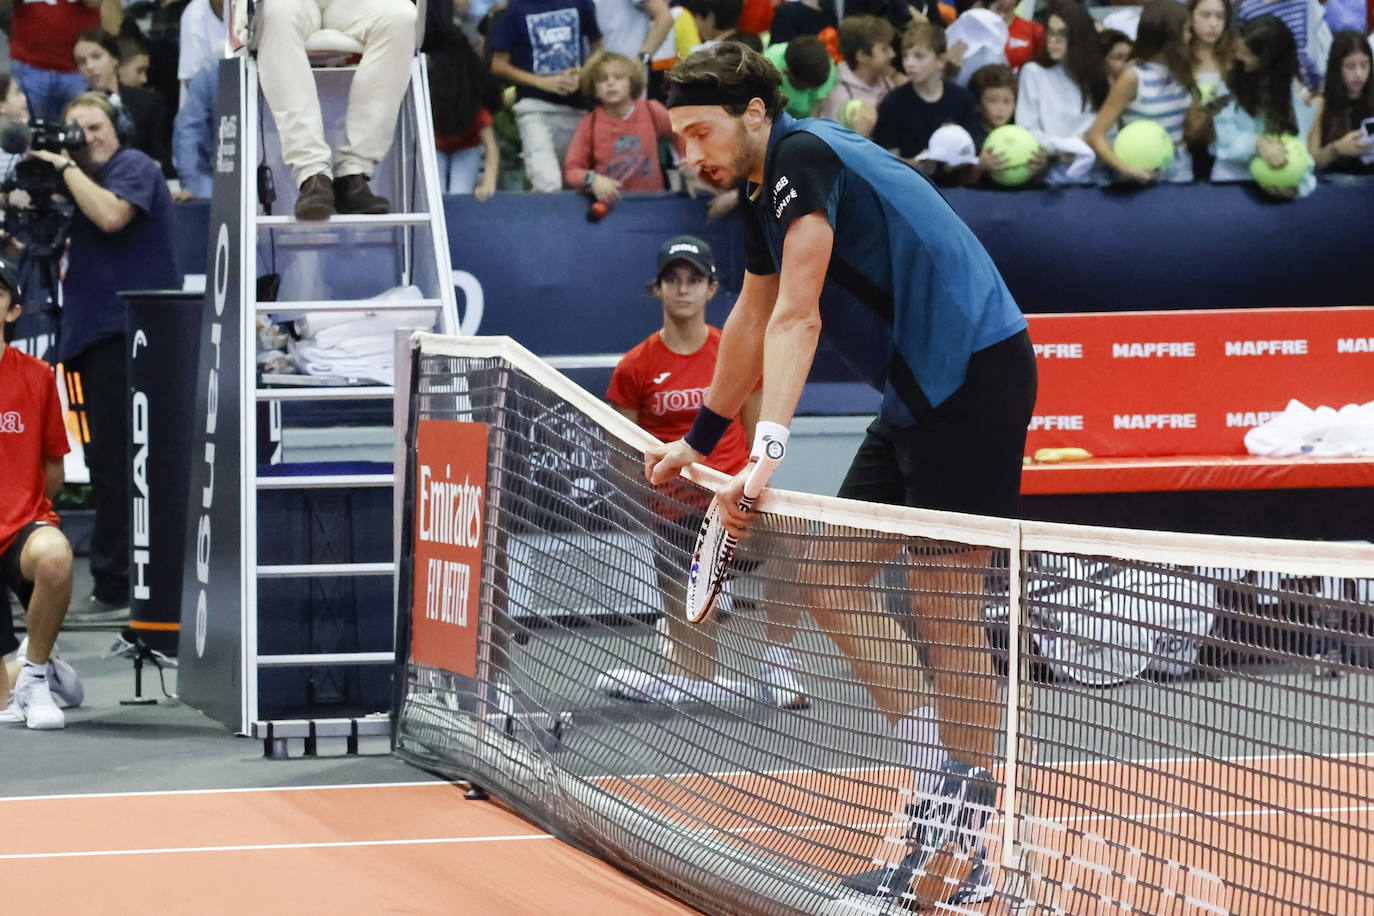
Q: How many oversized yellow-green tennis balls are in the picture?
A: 3